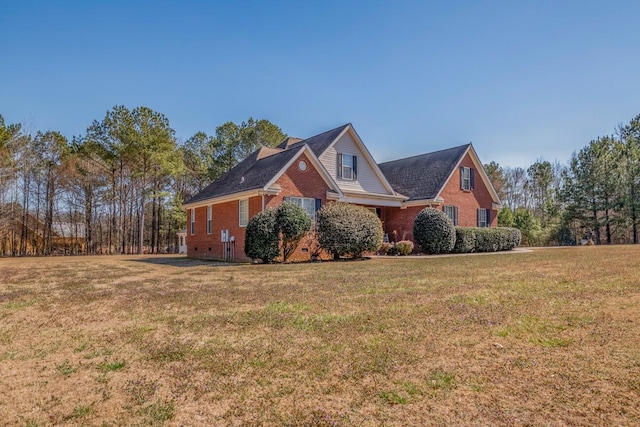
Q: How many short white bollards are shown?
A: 0